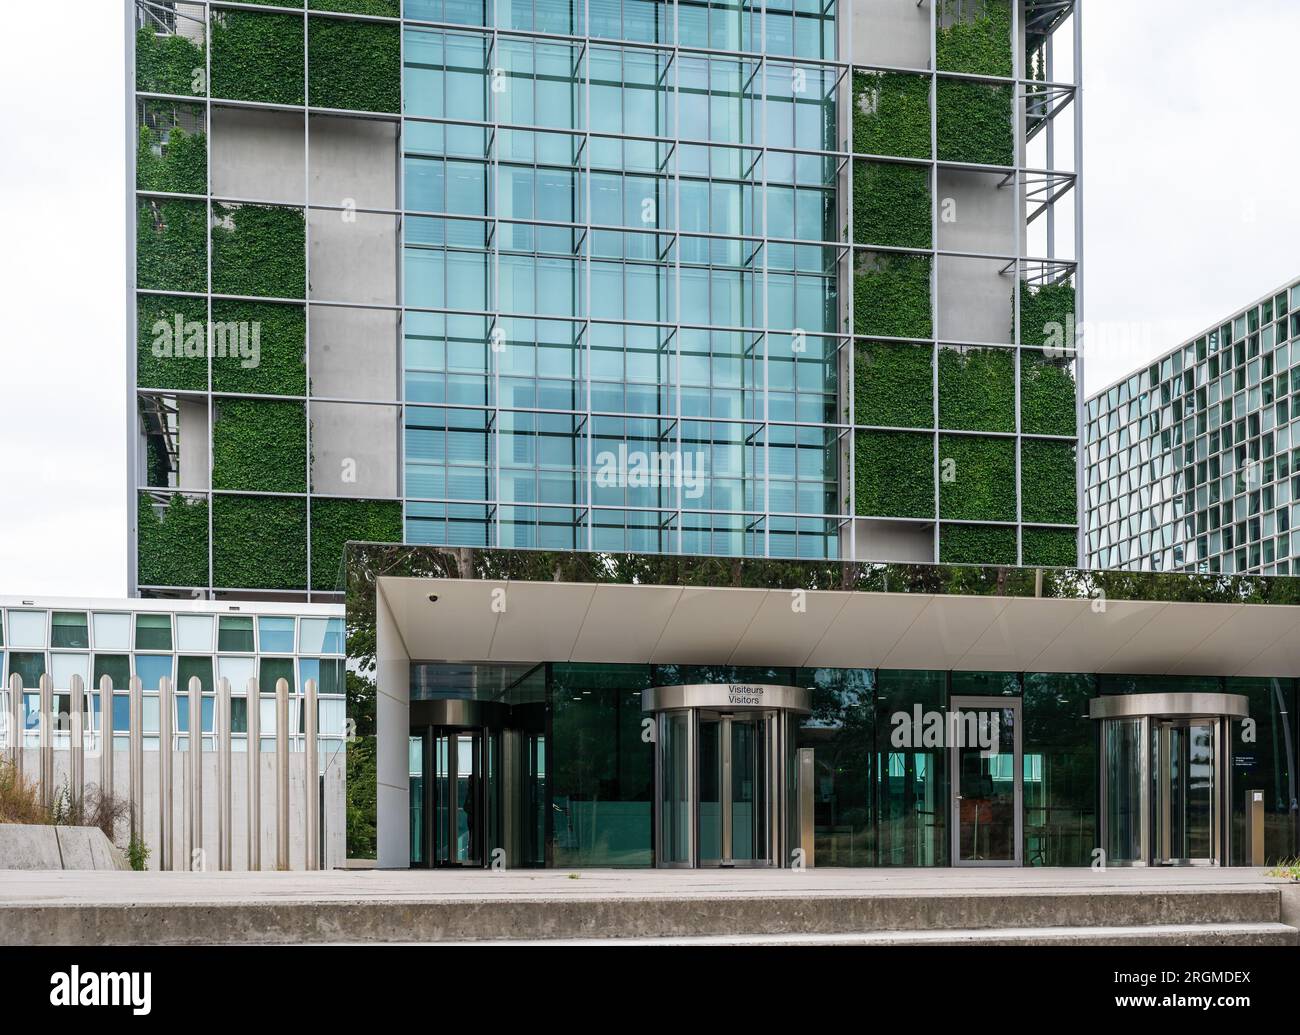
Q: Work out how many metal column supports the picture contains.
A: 11